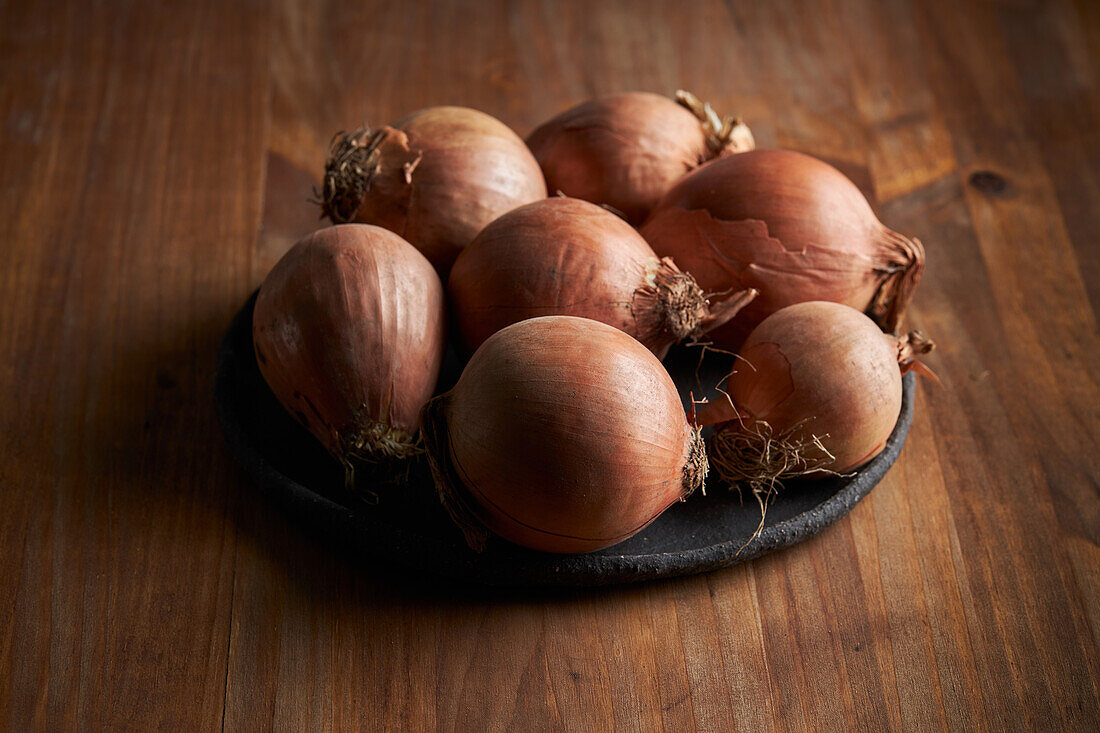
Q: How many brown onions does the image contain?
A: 7